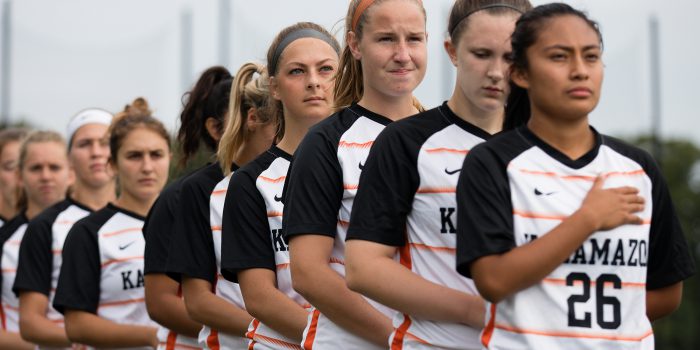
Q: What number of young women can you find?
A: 10